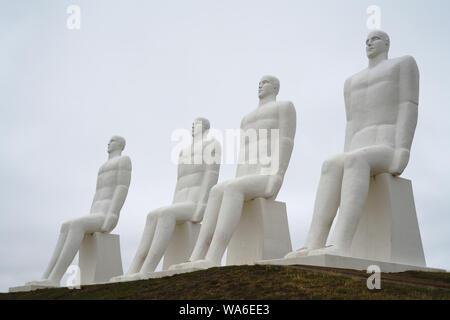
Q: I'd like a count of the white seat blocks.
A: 4